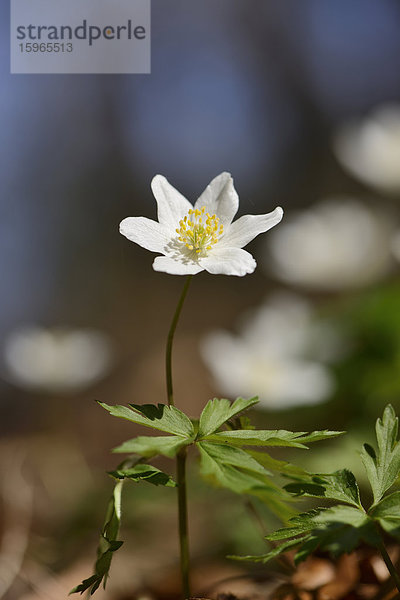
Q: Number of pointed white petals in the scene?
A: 6